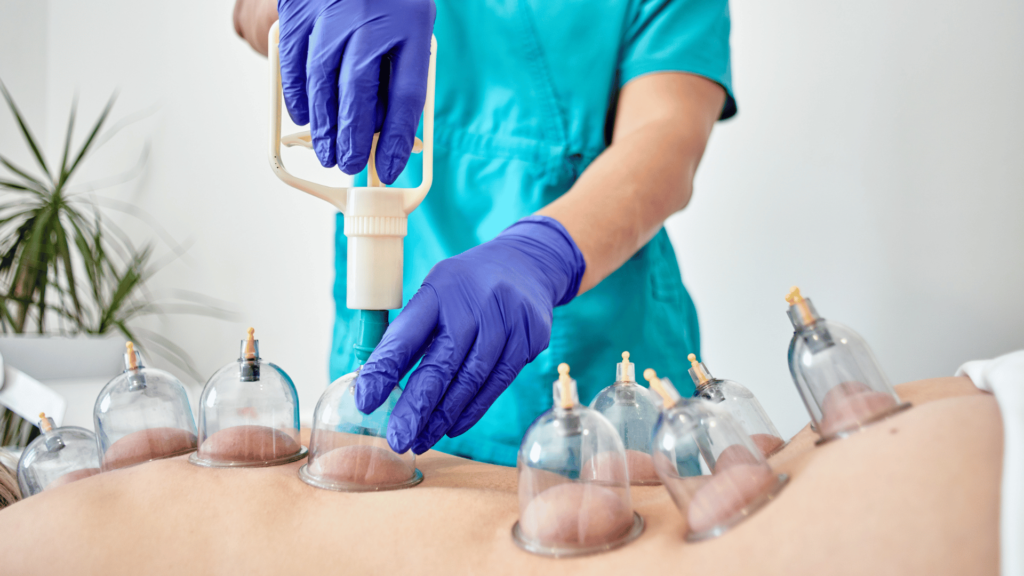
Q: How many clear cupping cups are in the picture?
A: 9